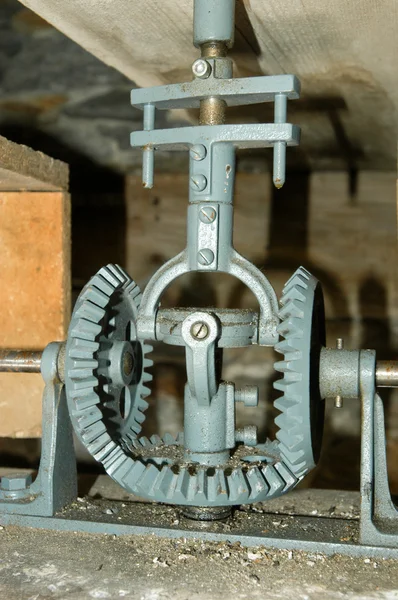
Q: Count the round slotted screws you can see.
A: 5